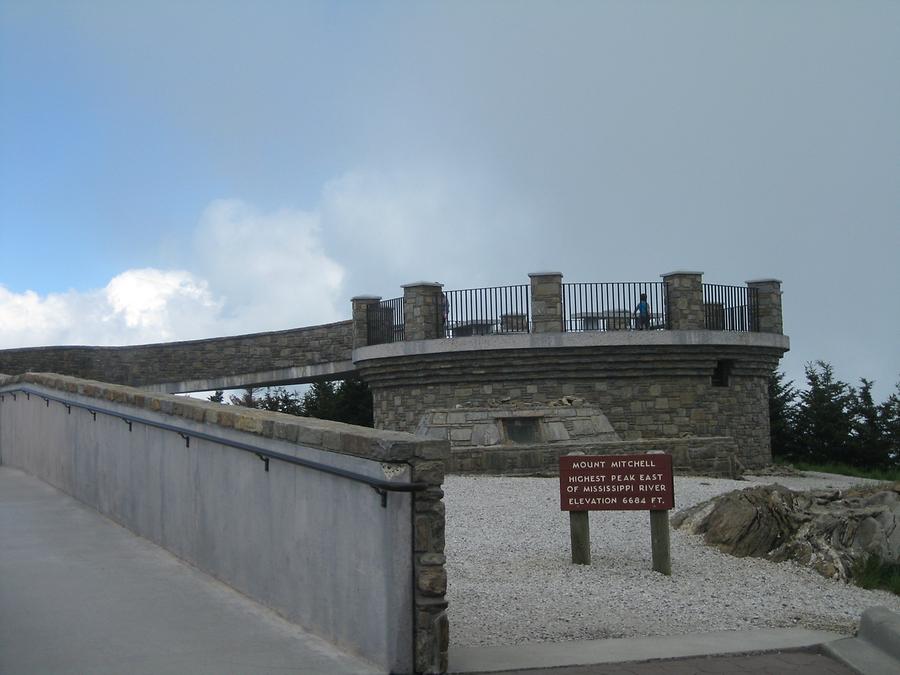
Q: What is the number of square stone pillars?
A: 5